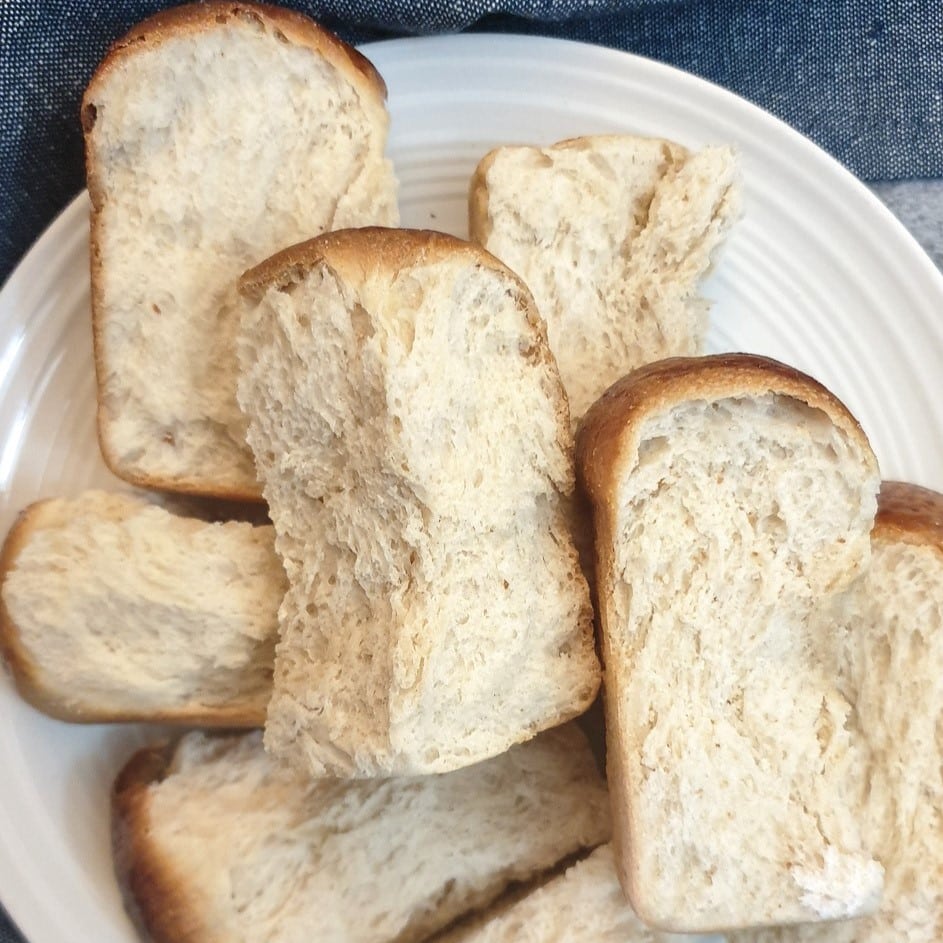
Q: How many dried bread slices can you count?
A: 8